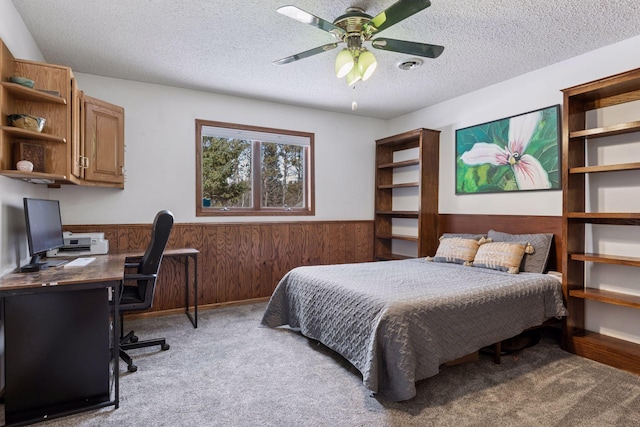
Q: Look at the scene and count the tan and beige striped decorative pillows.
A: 2